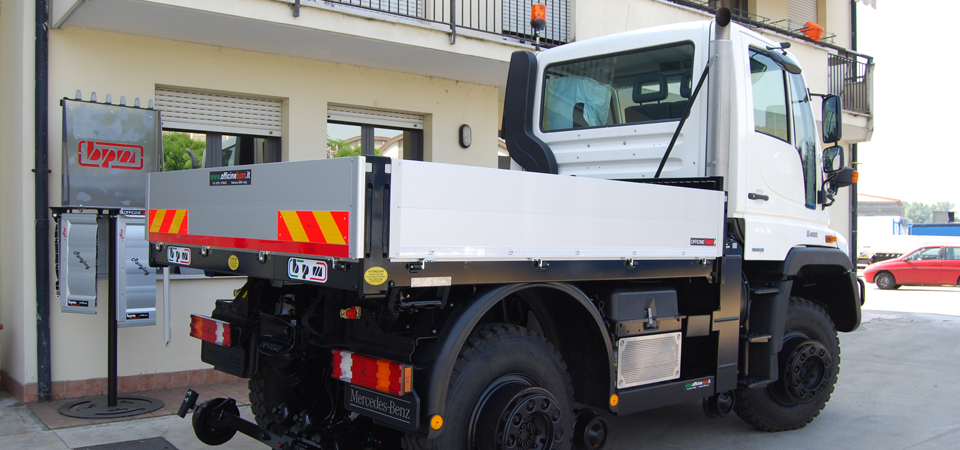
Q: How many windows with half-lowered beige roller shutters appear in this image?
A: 2